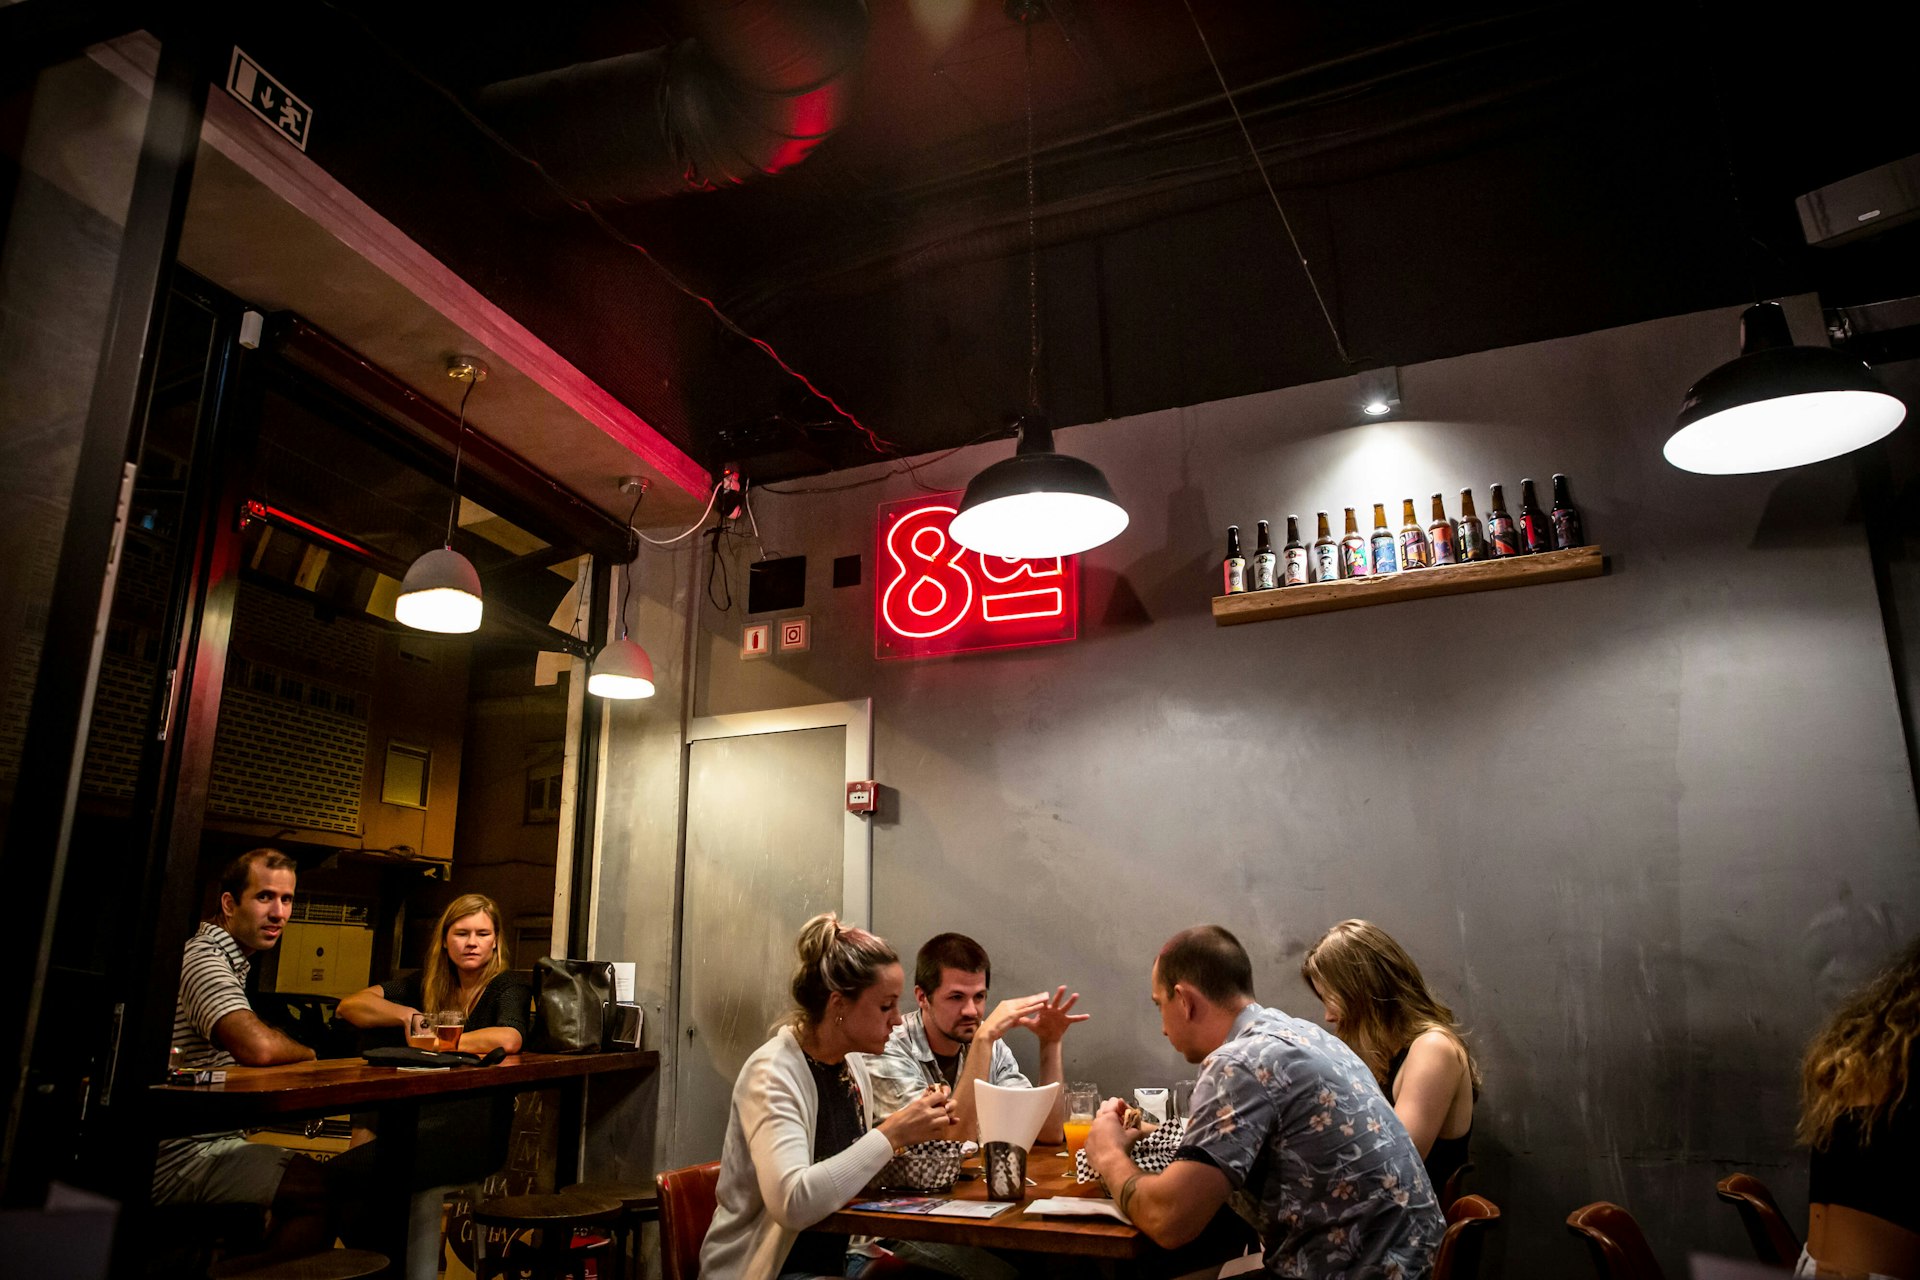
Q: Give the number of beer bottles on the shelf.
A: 12